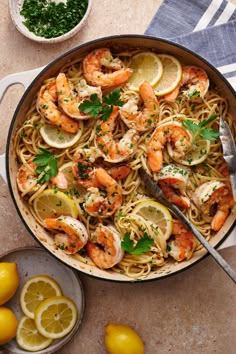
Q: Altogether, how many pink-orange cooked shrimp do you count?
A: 15